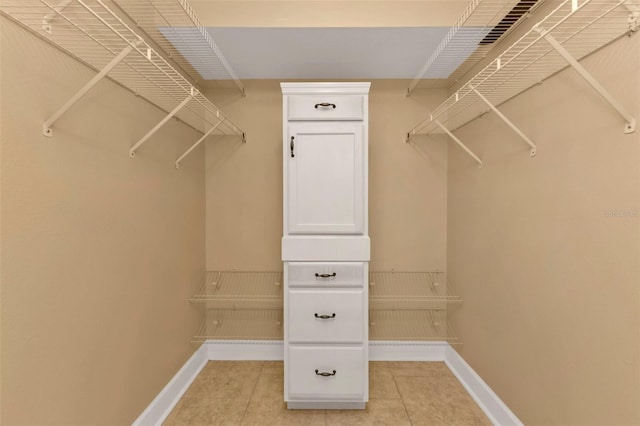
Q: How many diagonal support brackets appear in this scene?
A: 6